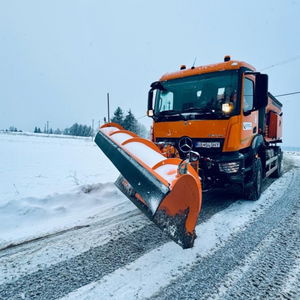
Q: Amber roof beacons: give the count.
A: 2